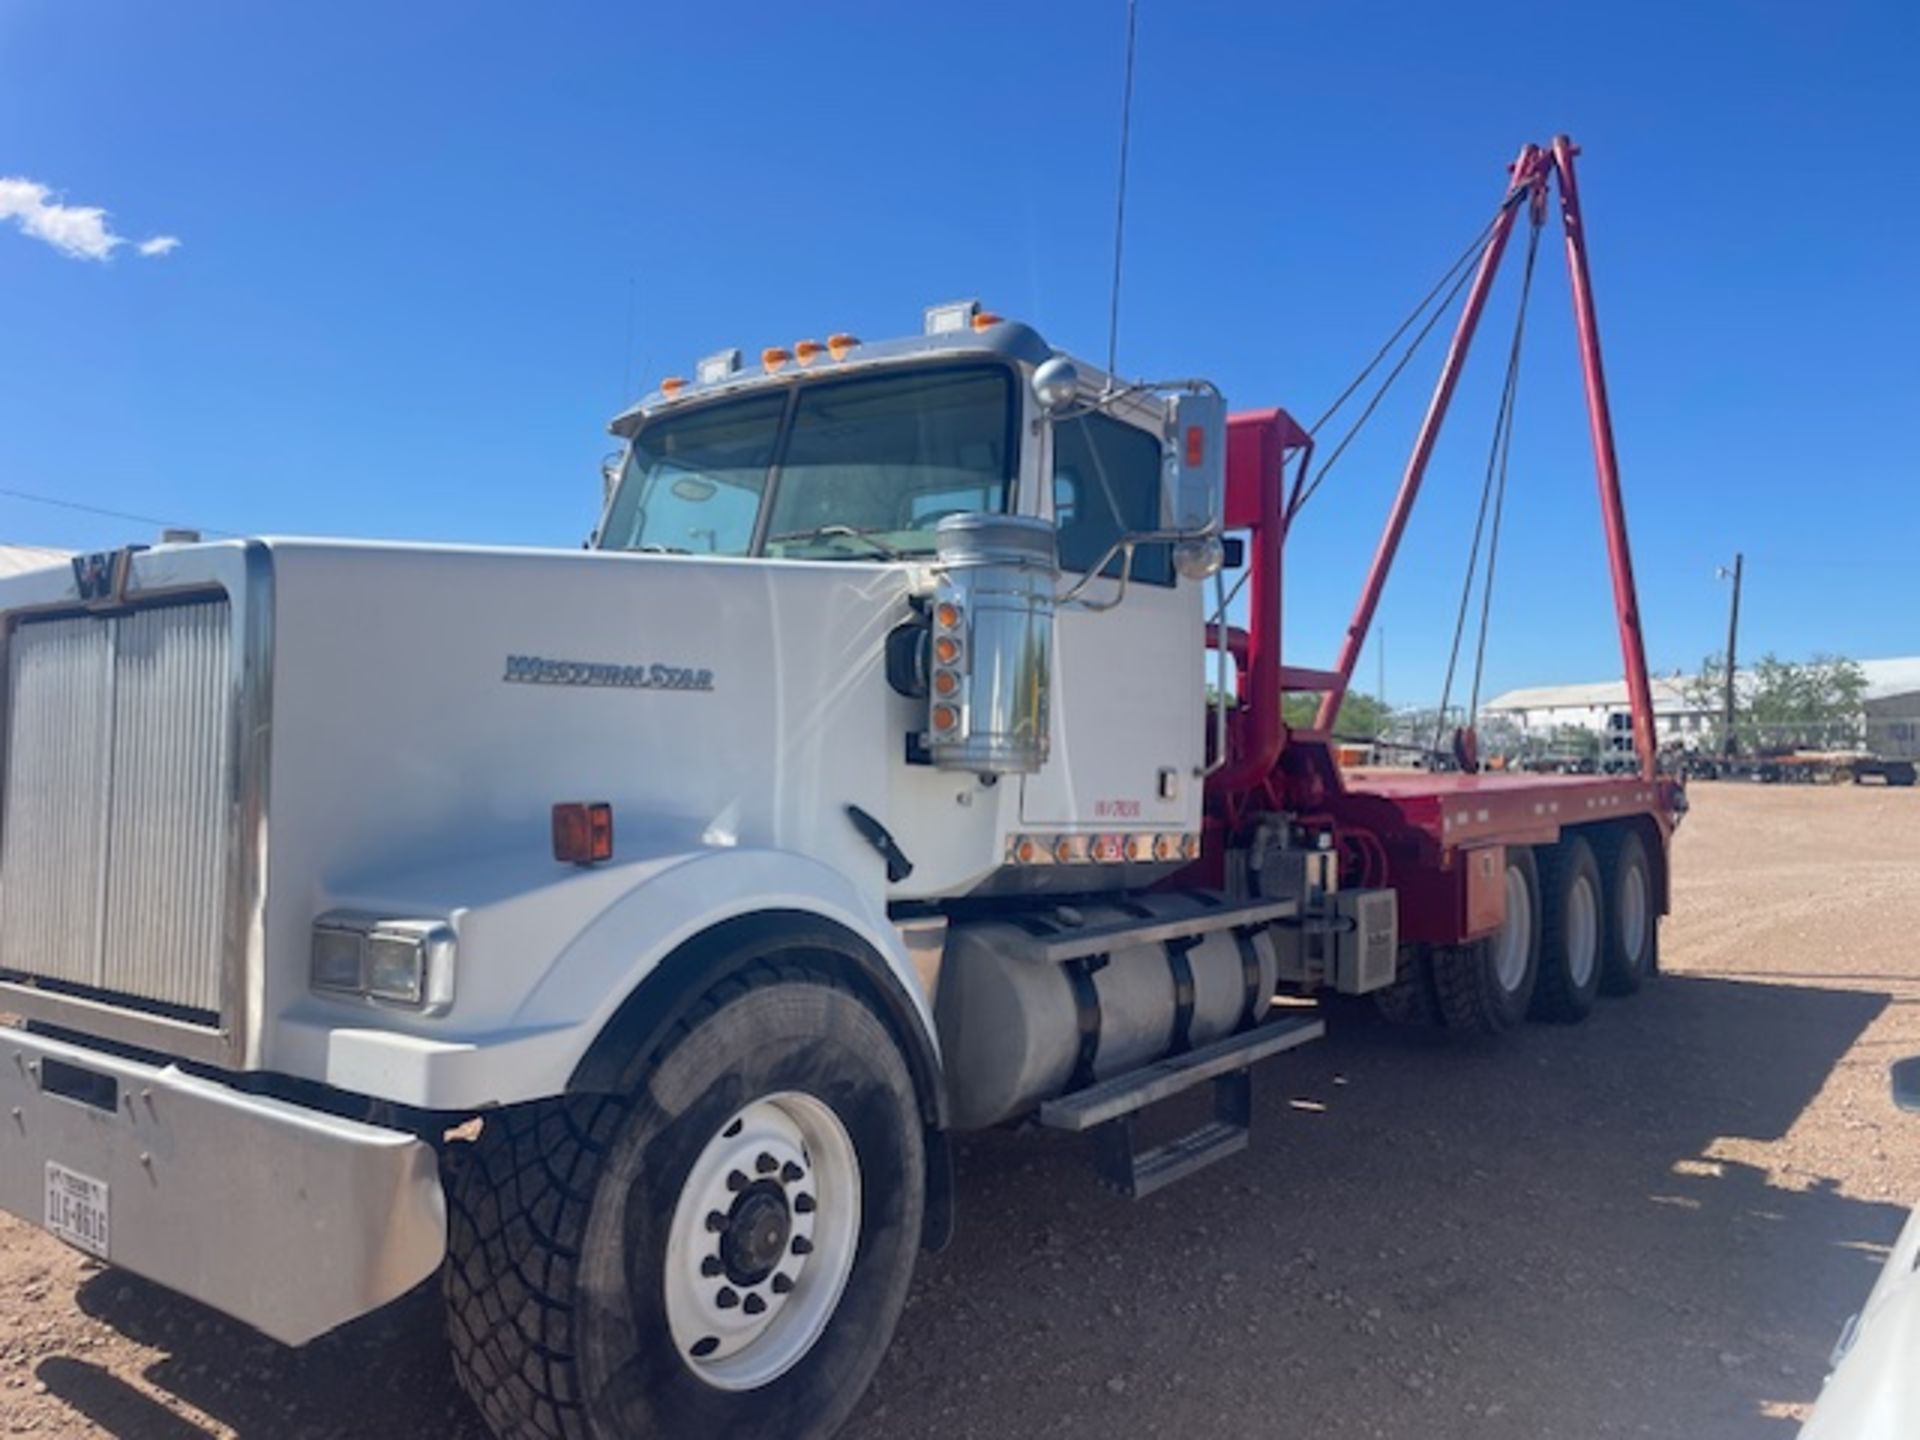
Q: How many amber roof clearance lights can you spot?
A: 5